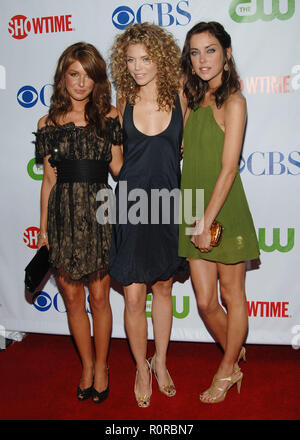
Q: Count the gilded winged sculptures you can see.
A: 0